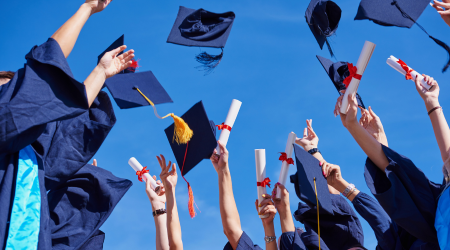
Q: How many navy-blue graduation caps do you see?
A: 8